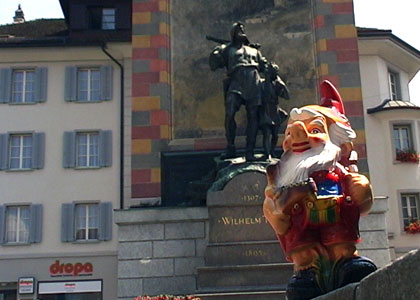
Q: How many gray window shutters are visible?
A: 12